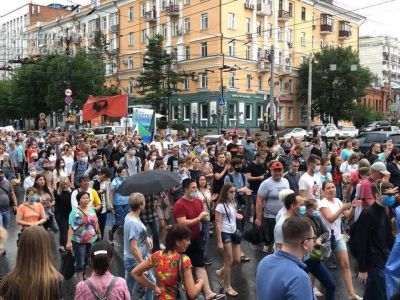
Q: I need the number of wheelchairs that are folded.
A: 0